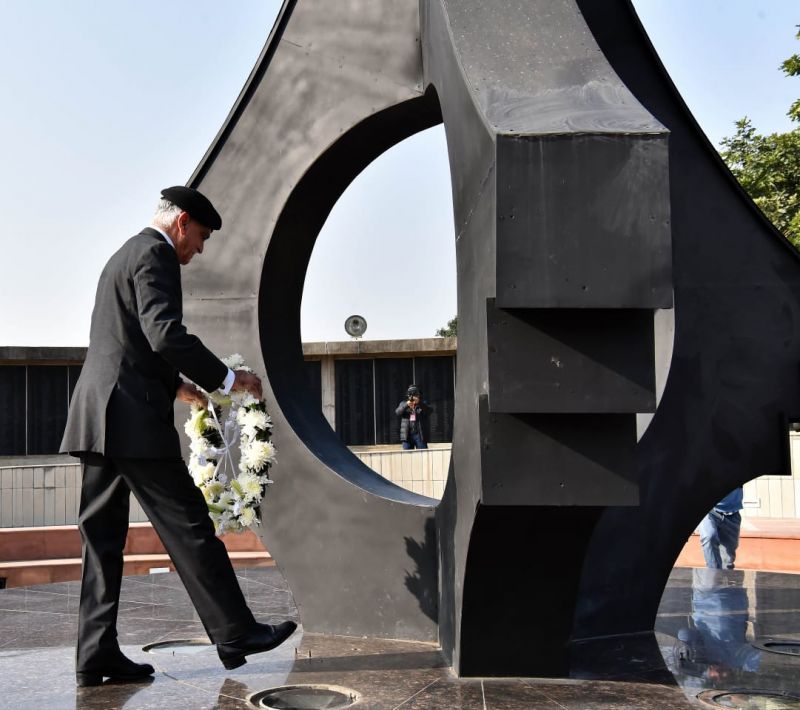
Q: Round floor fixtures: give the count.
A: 4